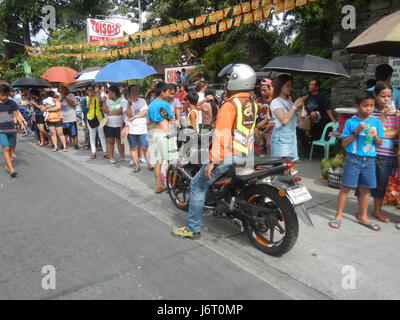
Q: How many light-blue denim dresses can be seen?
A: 1